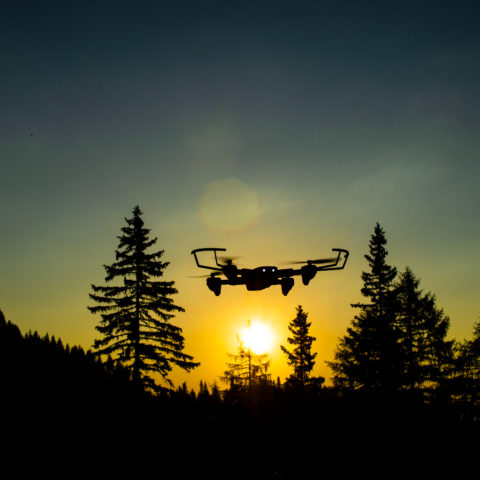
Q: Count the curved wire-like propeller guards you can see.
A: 2